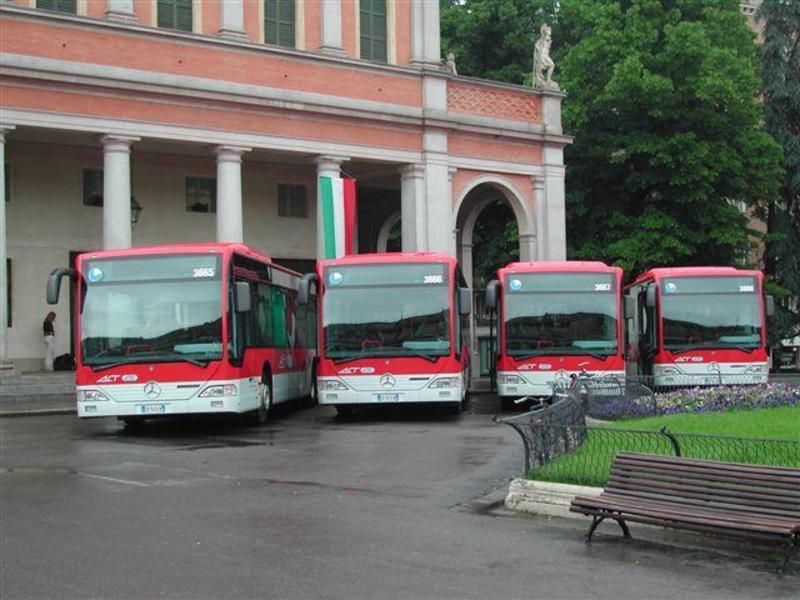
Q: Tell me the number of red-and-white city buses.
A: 4